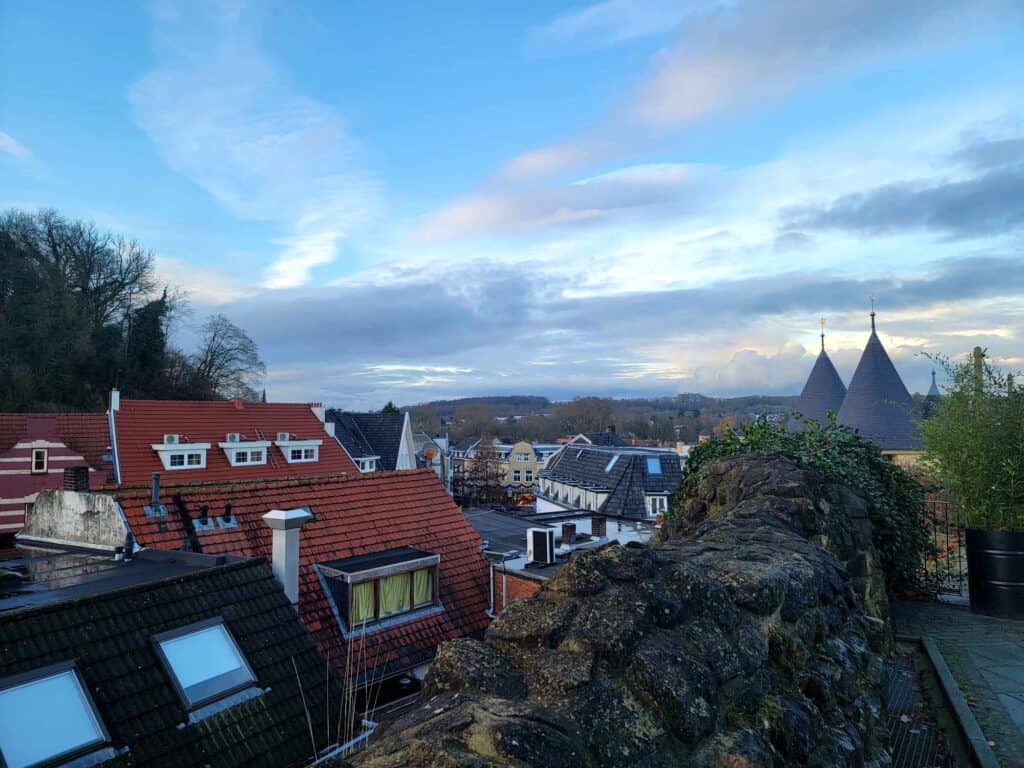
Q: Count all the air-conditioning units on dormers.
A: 3